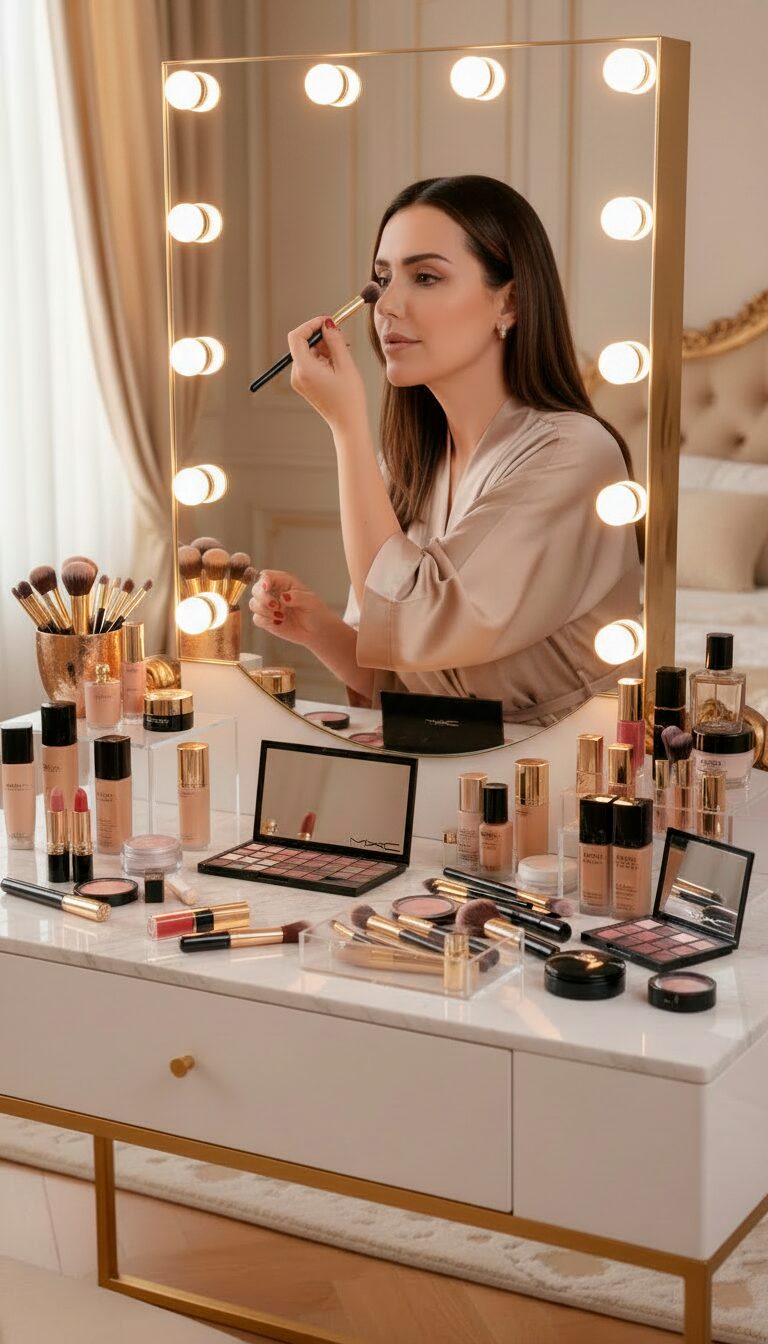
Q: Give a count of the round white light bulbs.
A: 12